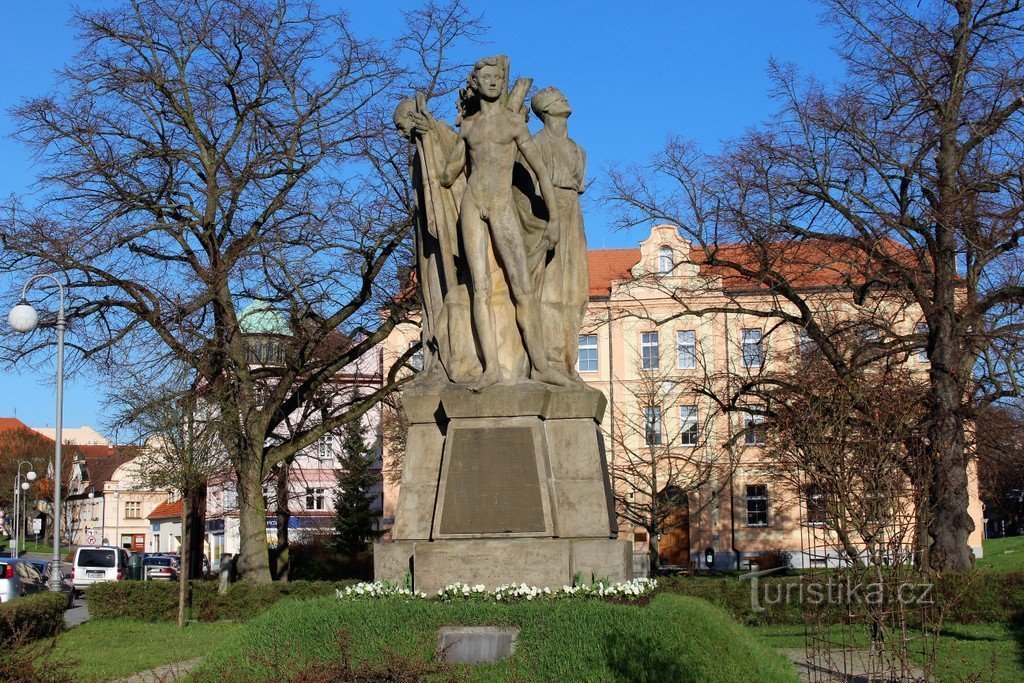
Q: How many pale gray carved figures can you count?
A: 3